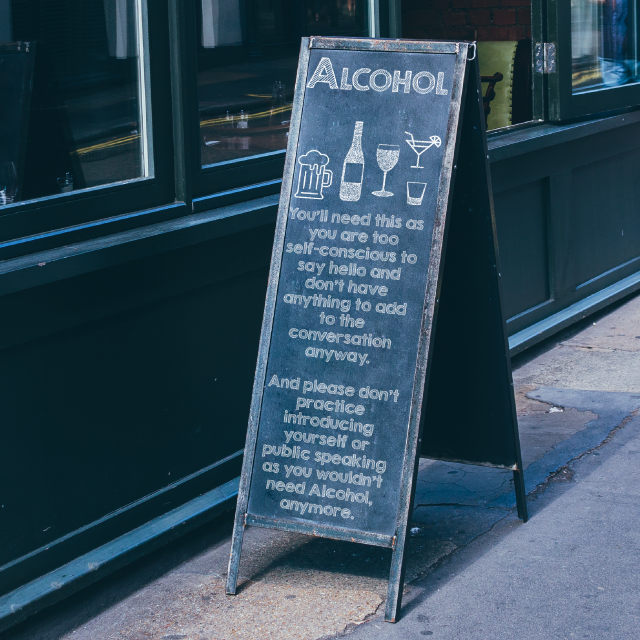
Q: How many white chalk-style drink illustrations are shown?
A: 5